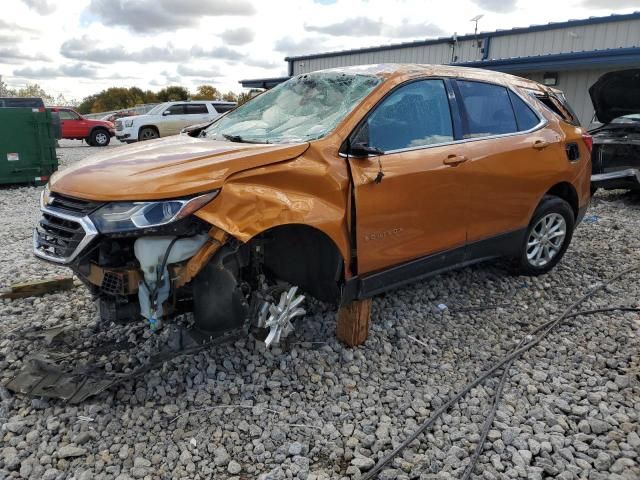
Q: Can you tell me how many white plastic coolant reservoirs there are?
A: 1